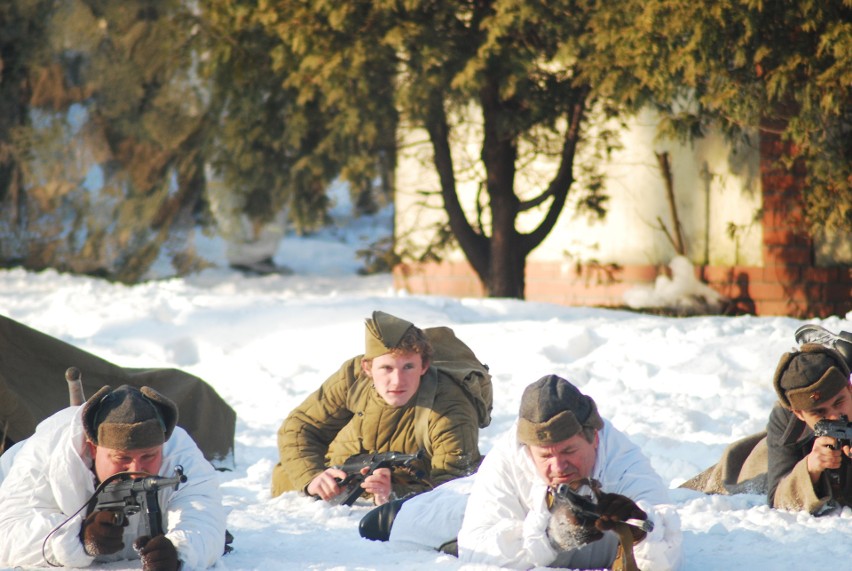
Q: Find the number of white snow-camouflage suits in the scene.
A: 2